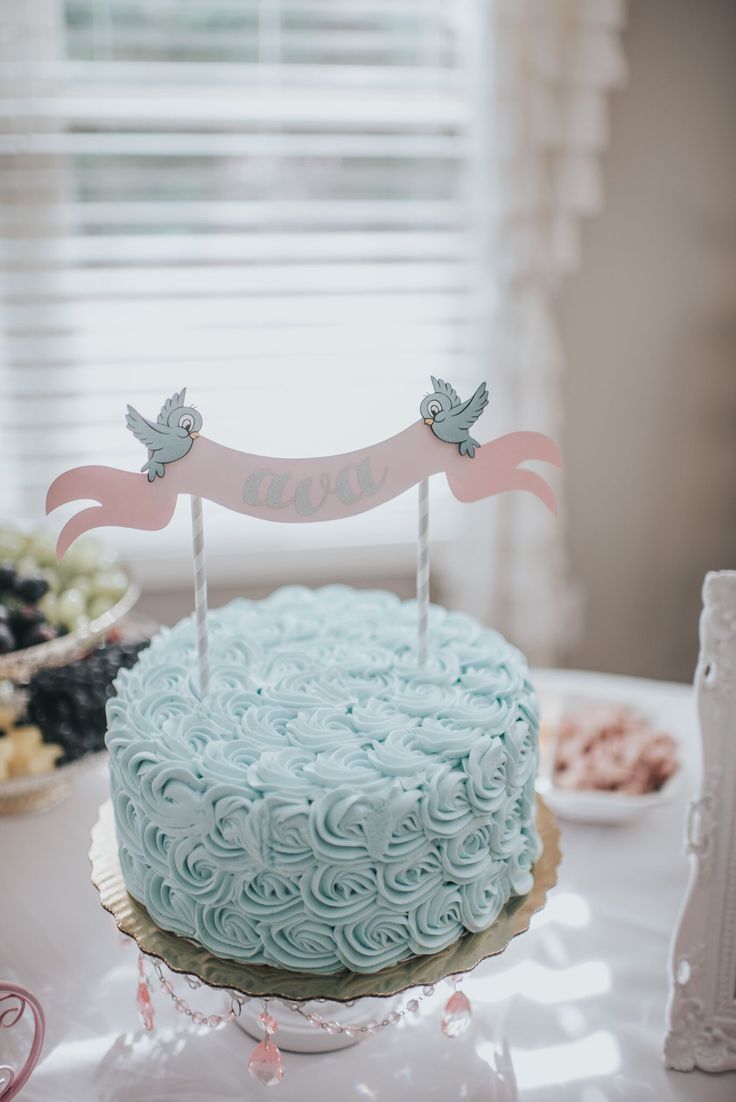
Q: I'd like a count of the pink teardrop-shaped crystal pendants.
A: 3